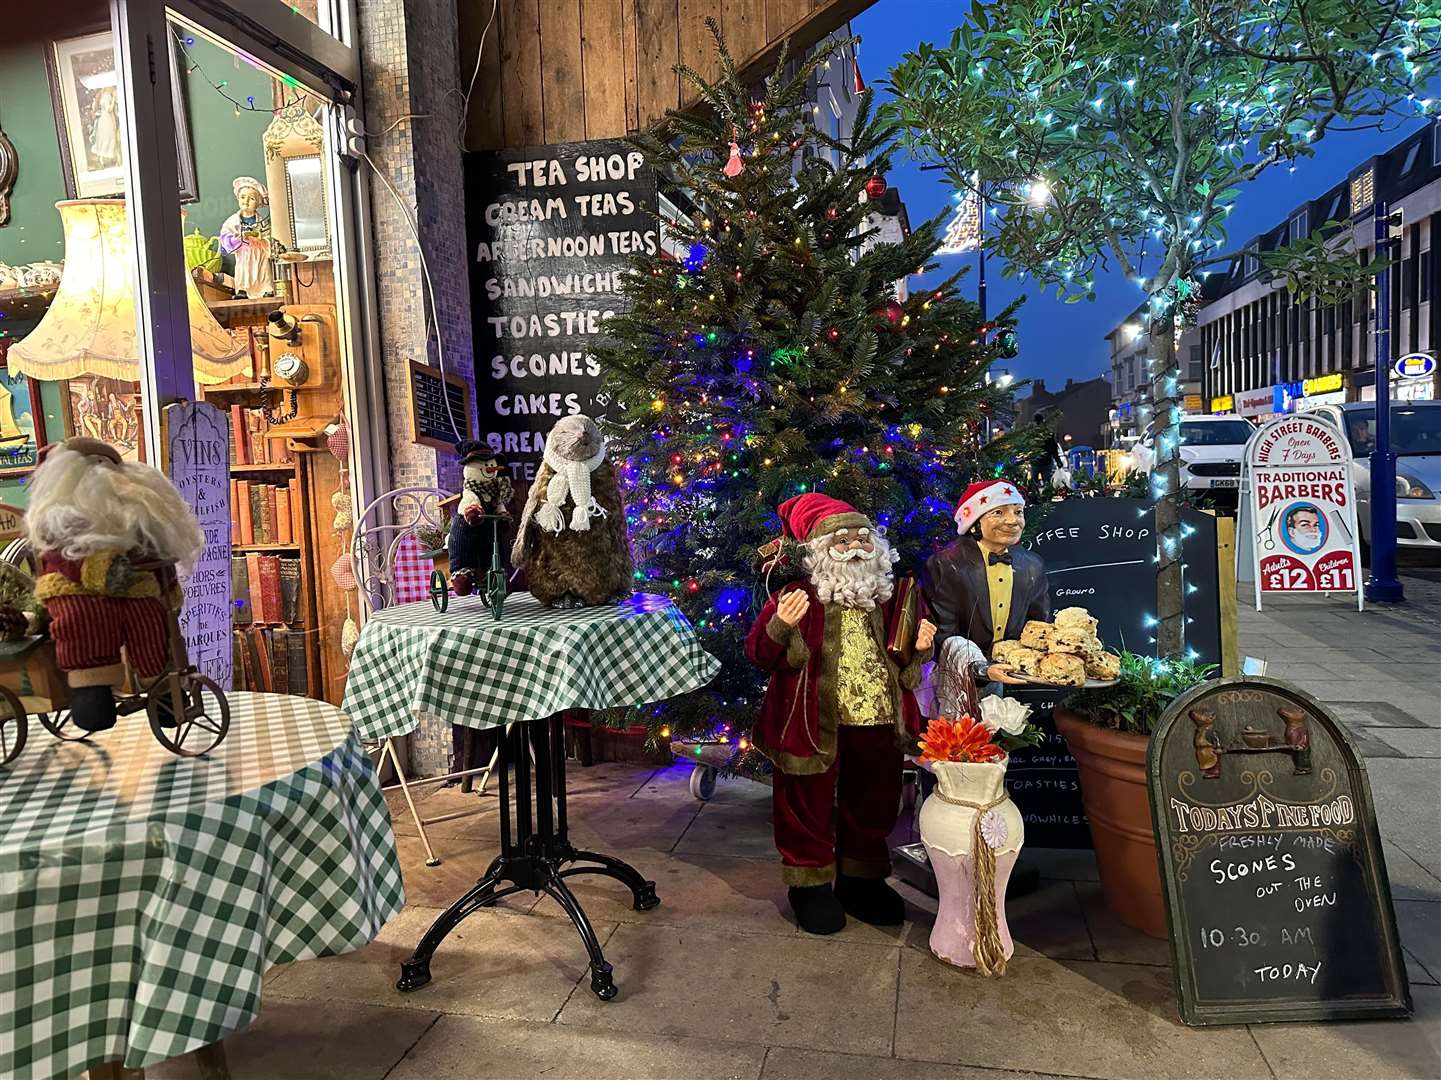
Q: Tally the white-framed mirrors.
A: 1